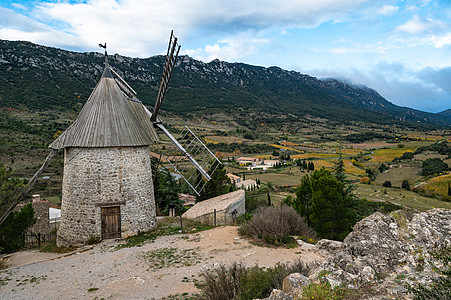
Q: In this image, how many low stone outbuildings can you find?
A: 1